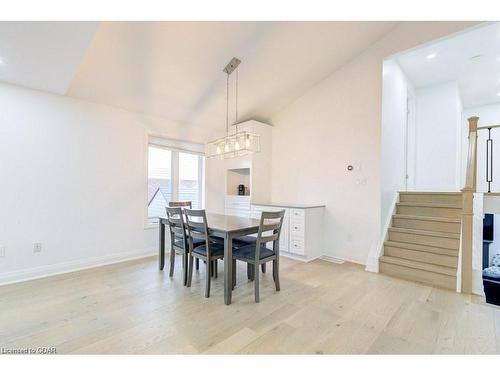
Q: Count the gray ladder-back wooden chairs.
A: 4